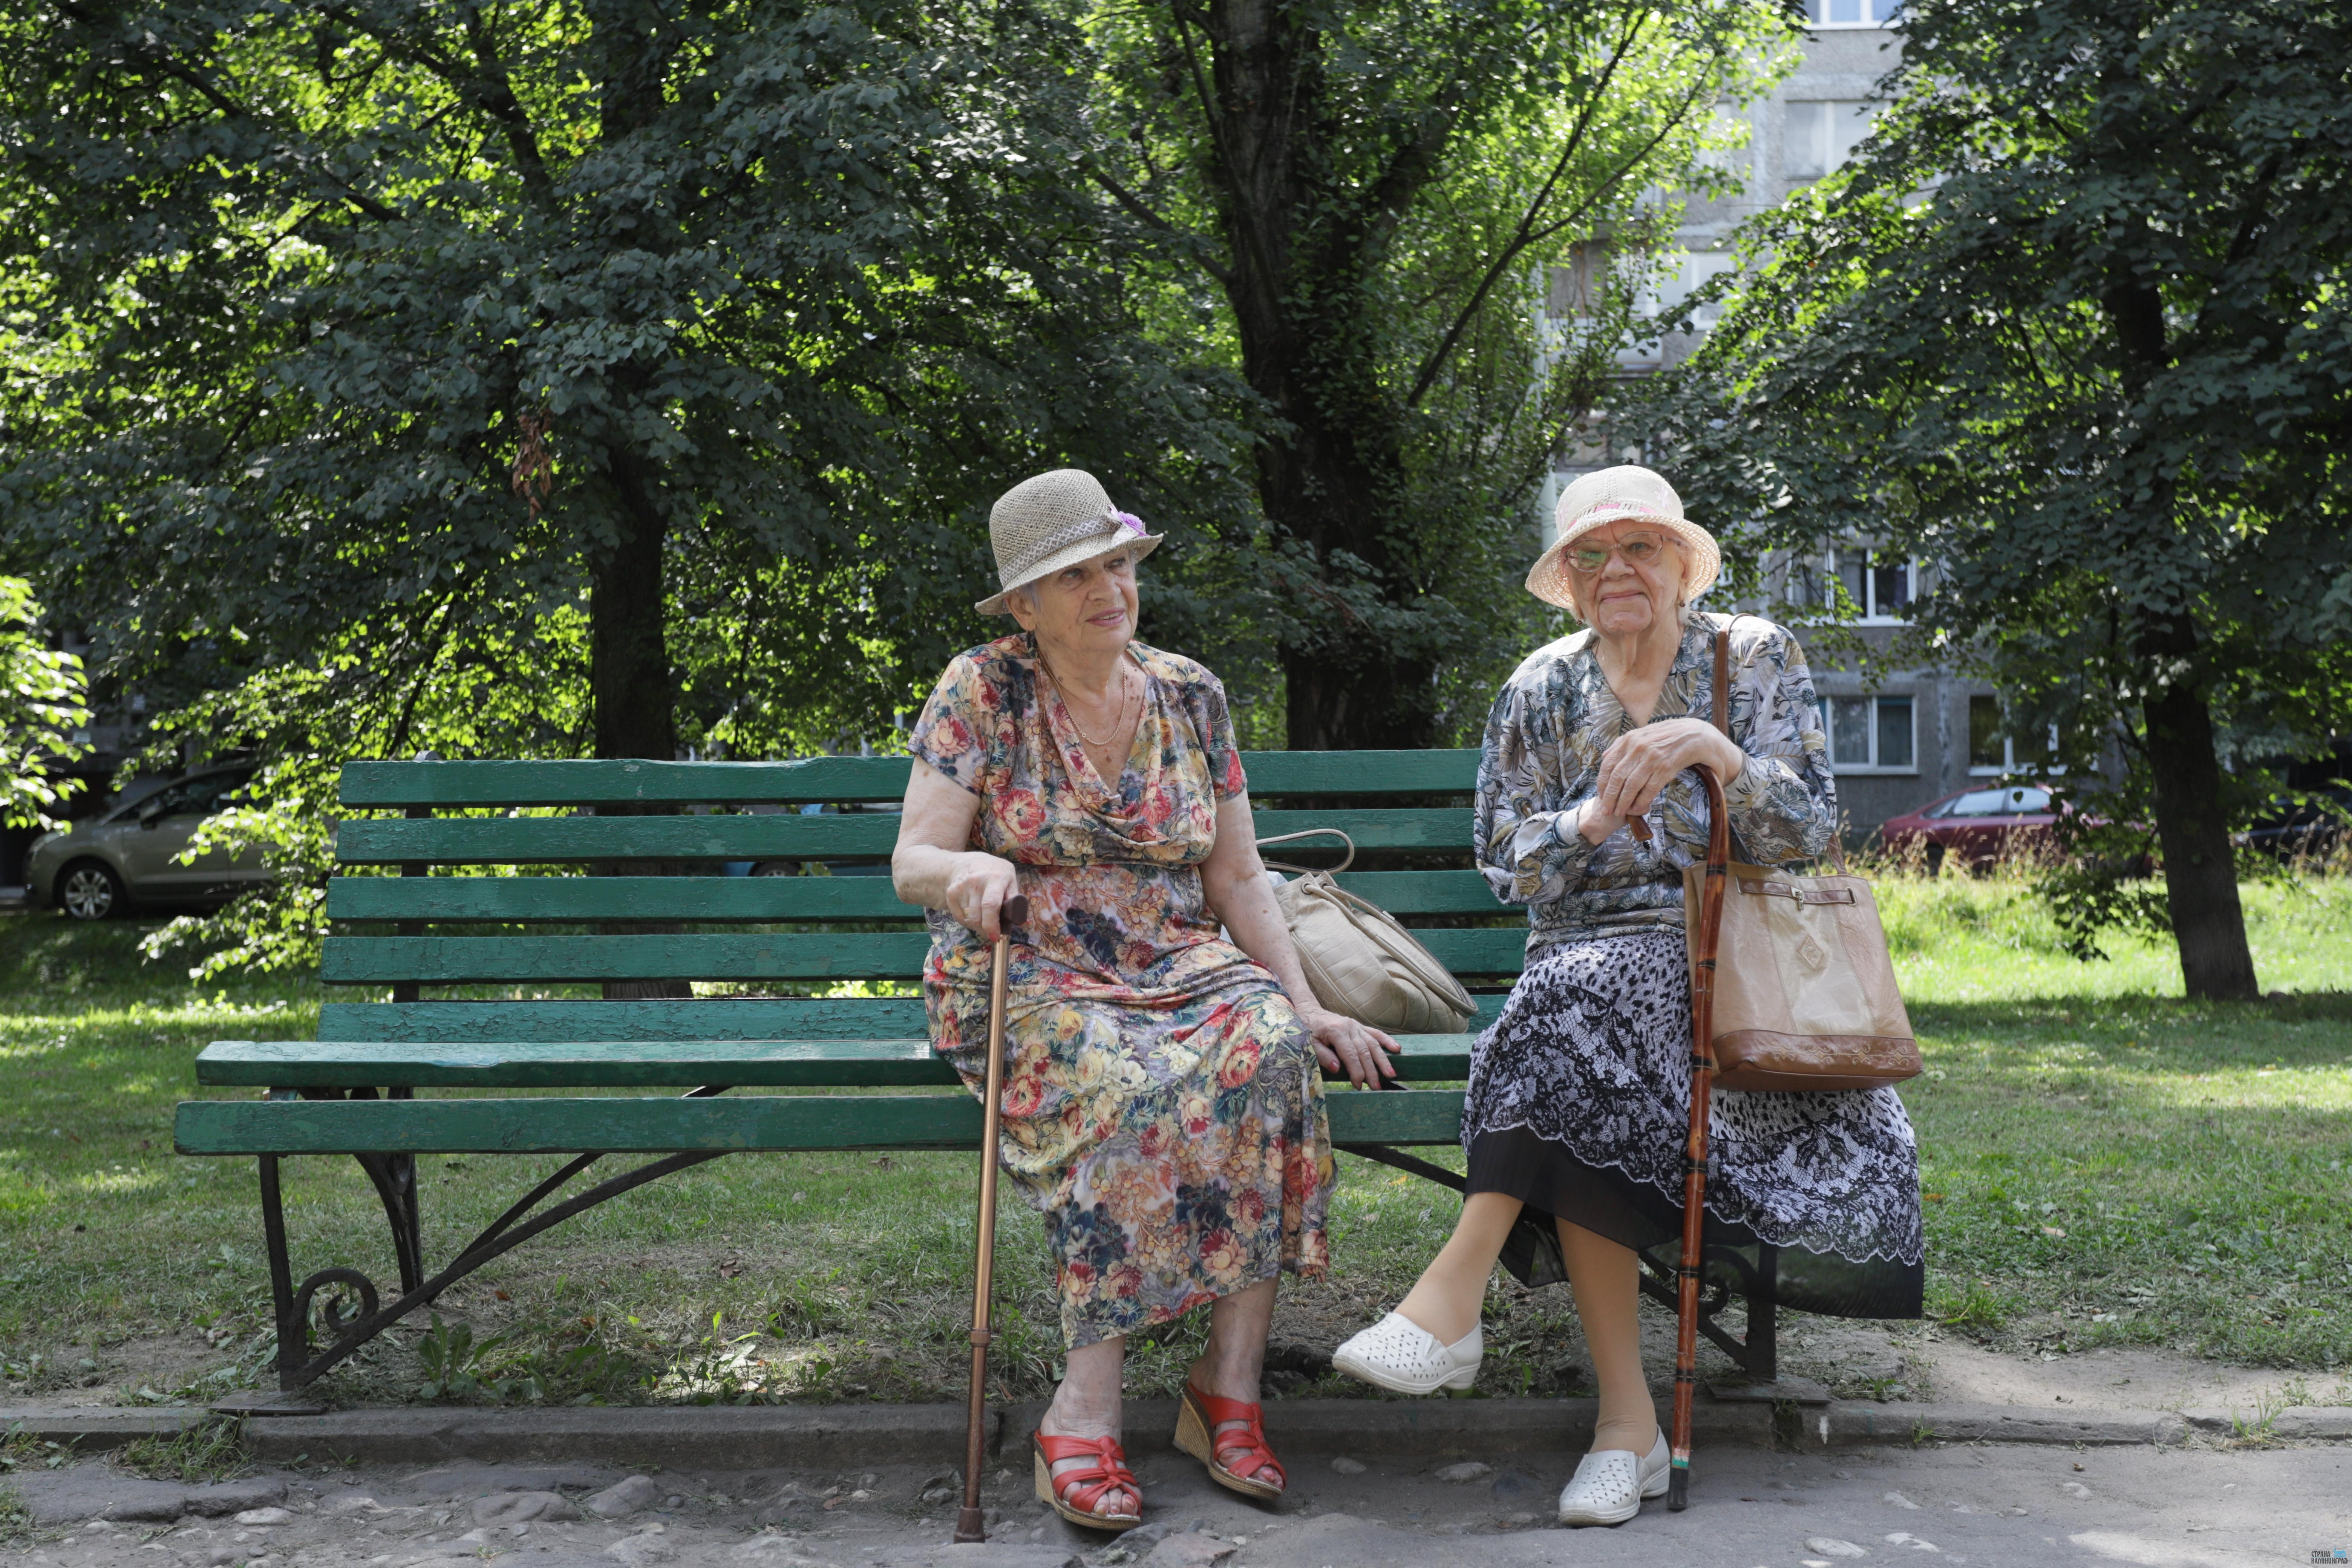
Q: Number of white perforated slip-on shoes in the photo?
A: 2